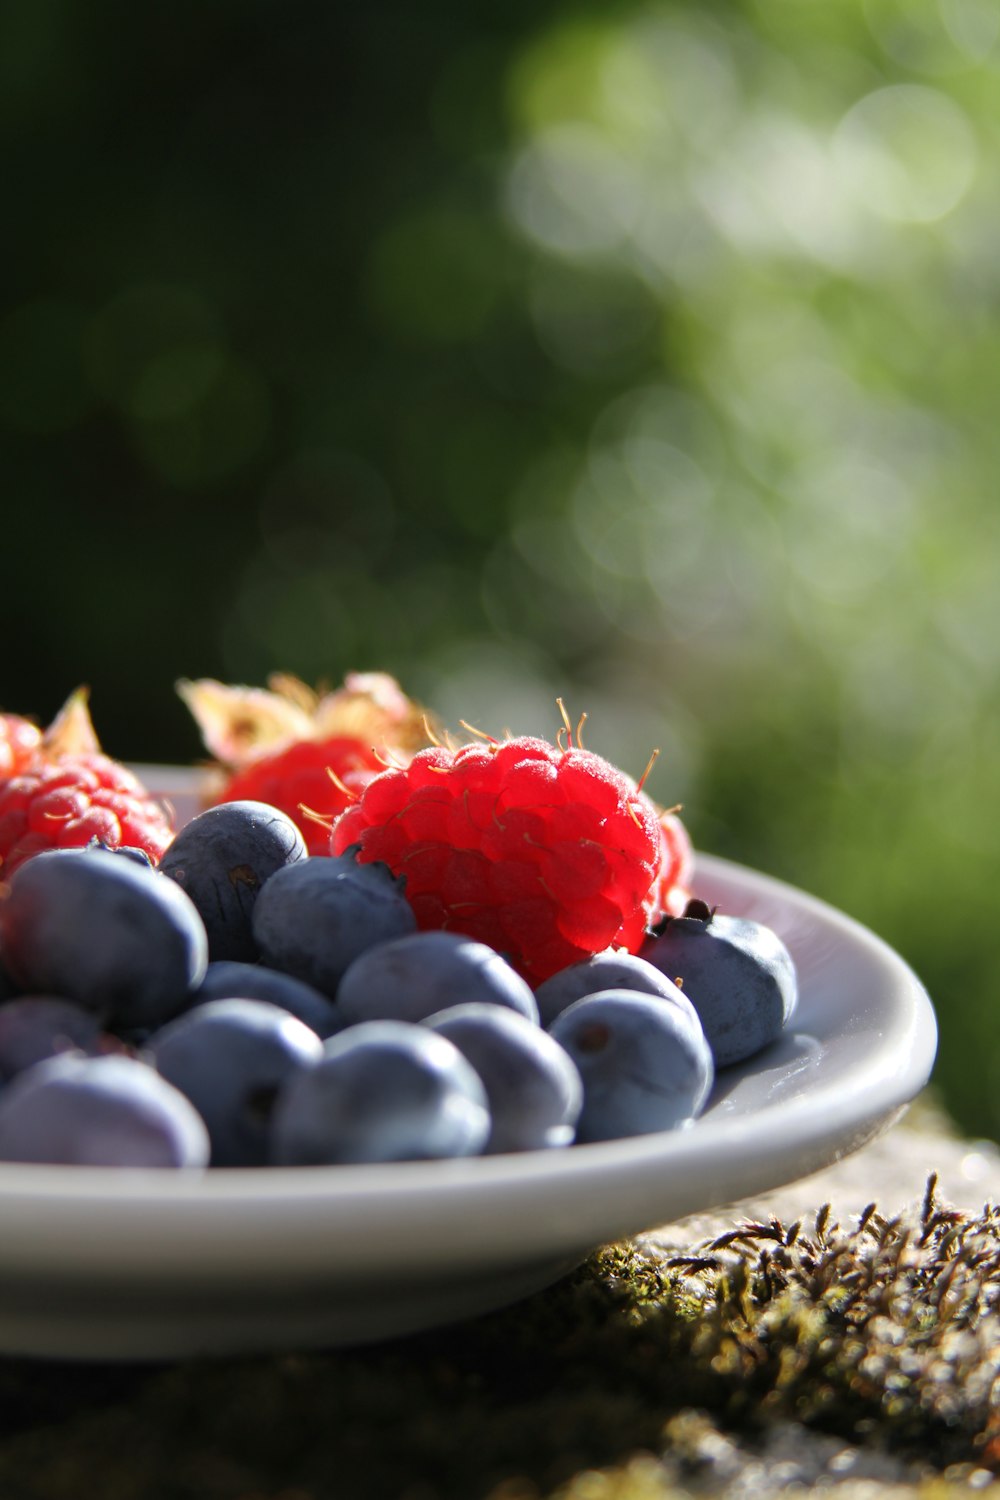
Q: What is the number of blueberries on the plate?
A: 13